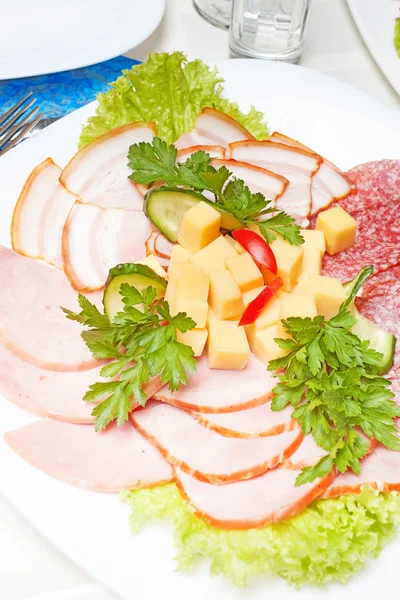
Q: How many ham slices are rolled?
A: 0